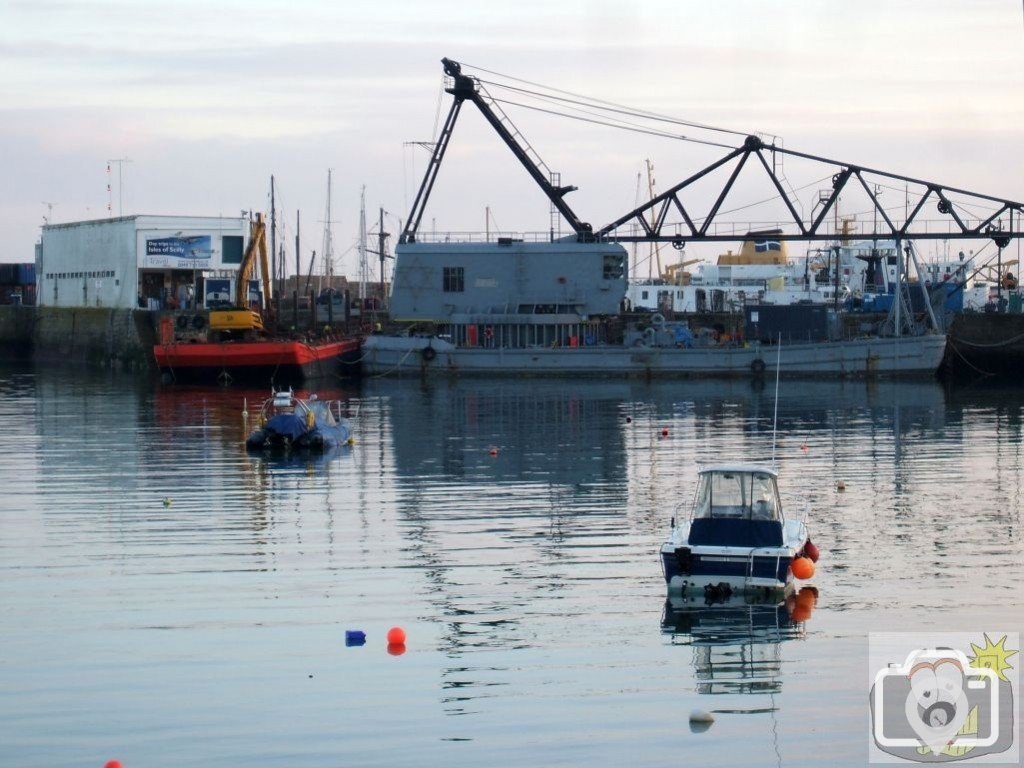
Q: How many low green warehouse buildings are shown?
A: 0